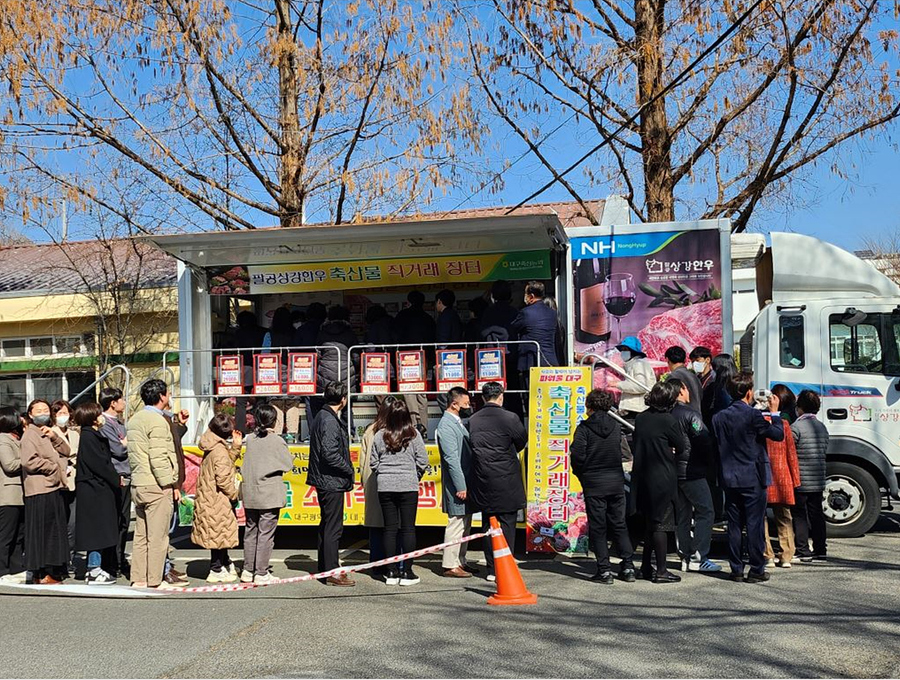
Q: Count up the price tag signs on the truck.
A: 7